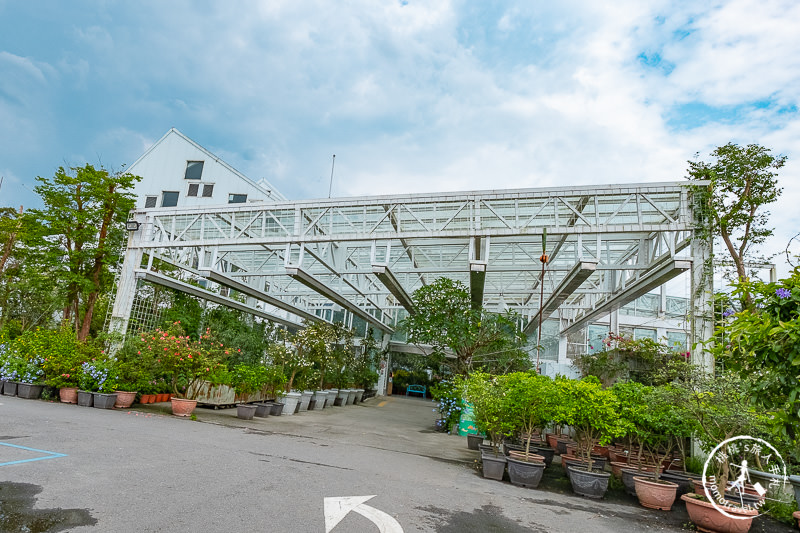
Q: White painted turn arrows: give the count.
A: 1